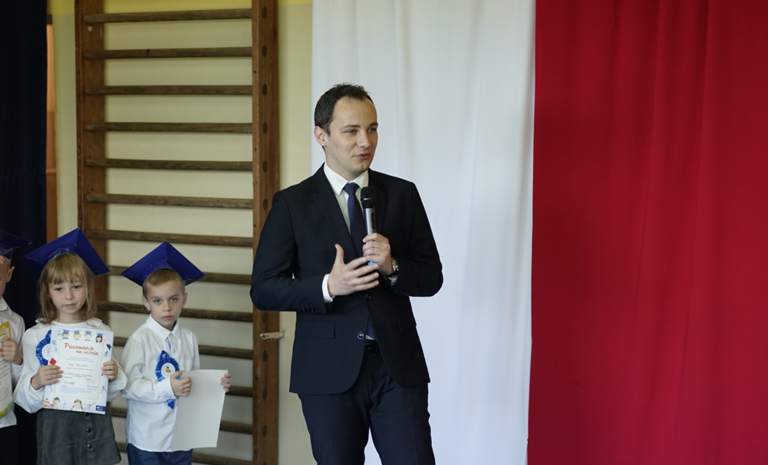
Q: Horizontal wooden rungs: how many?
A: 13